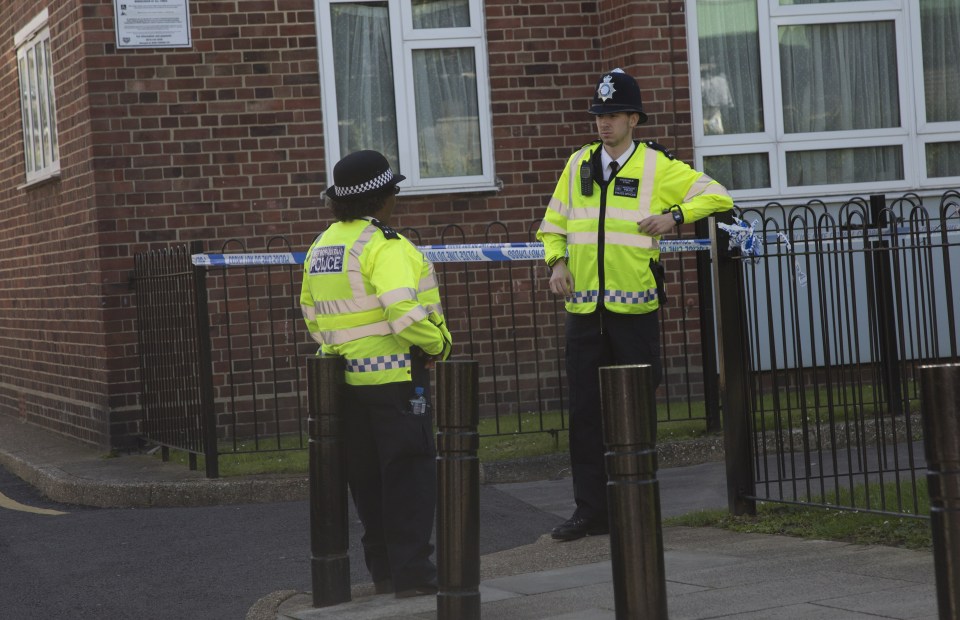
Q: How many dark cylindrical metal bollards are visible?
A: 4